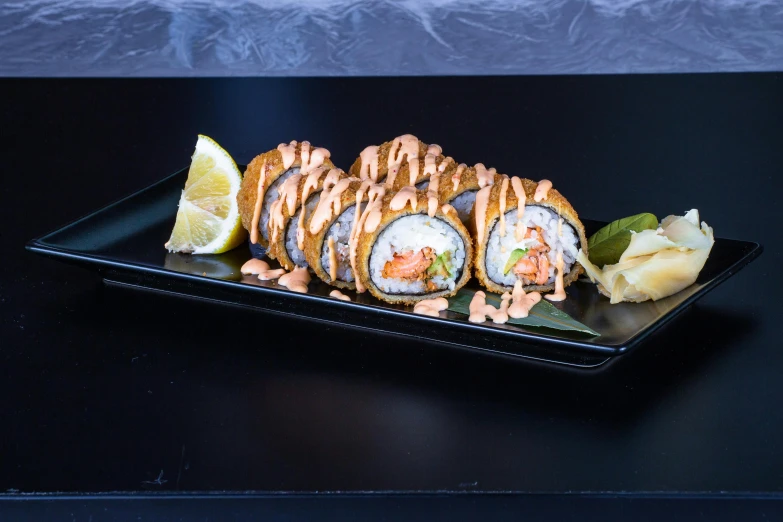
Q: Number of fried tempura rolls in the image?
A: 8